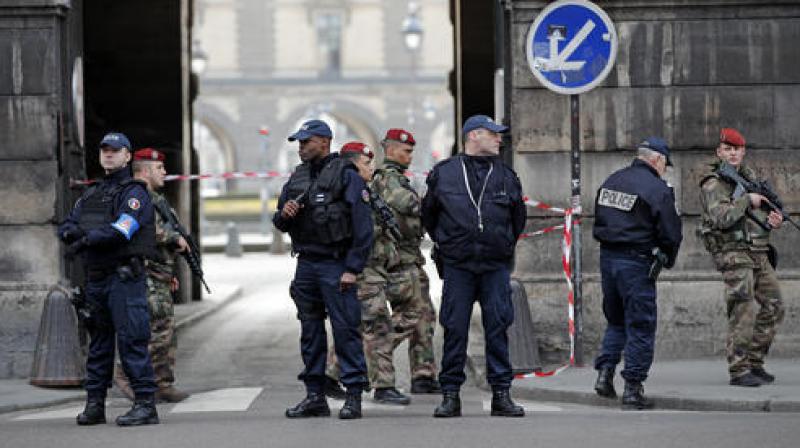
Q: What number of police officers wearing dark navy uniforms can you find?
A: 4